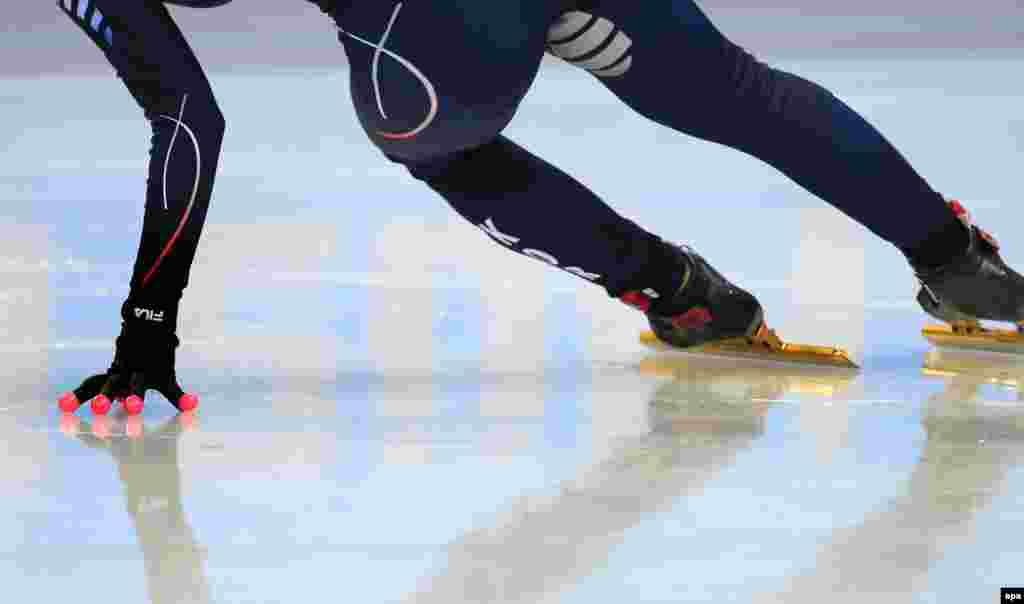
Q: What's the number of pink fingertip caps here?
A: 4